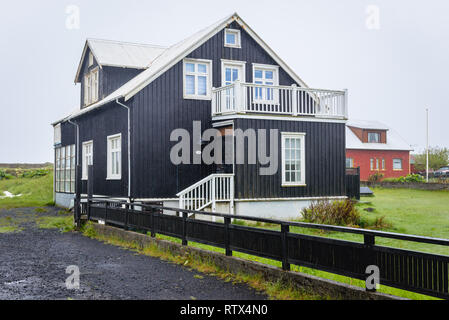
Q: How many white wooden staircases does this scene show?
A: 1